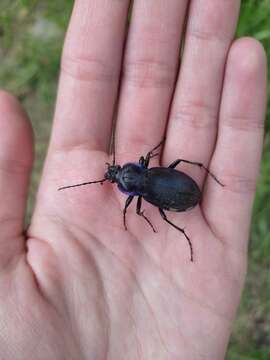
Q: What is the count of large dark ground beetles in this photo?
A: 1